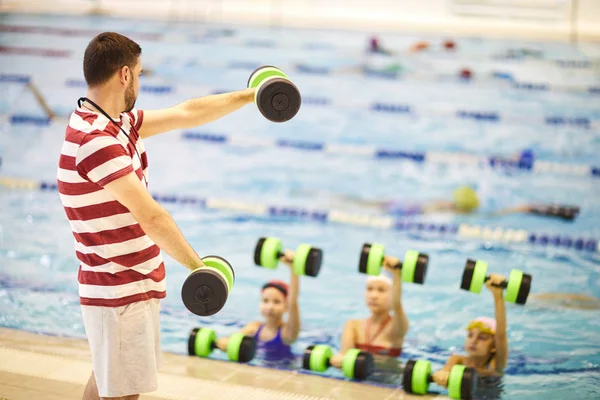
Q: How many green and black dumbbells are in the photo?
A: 8